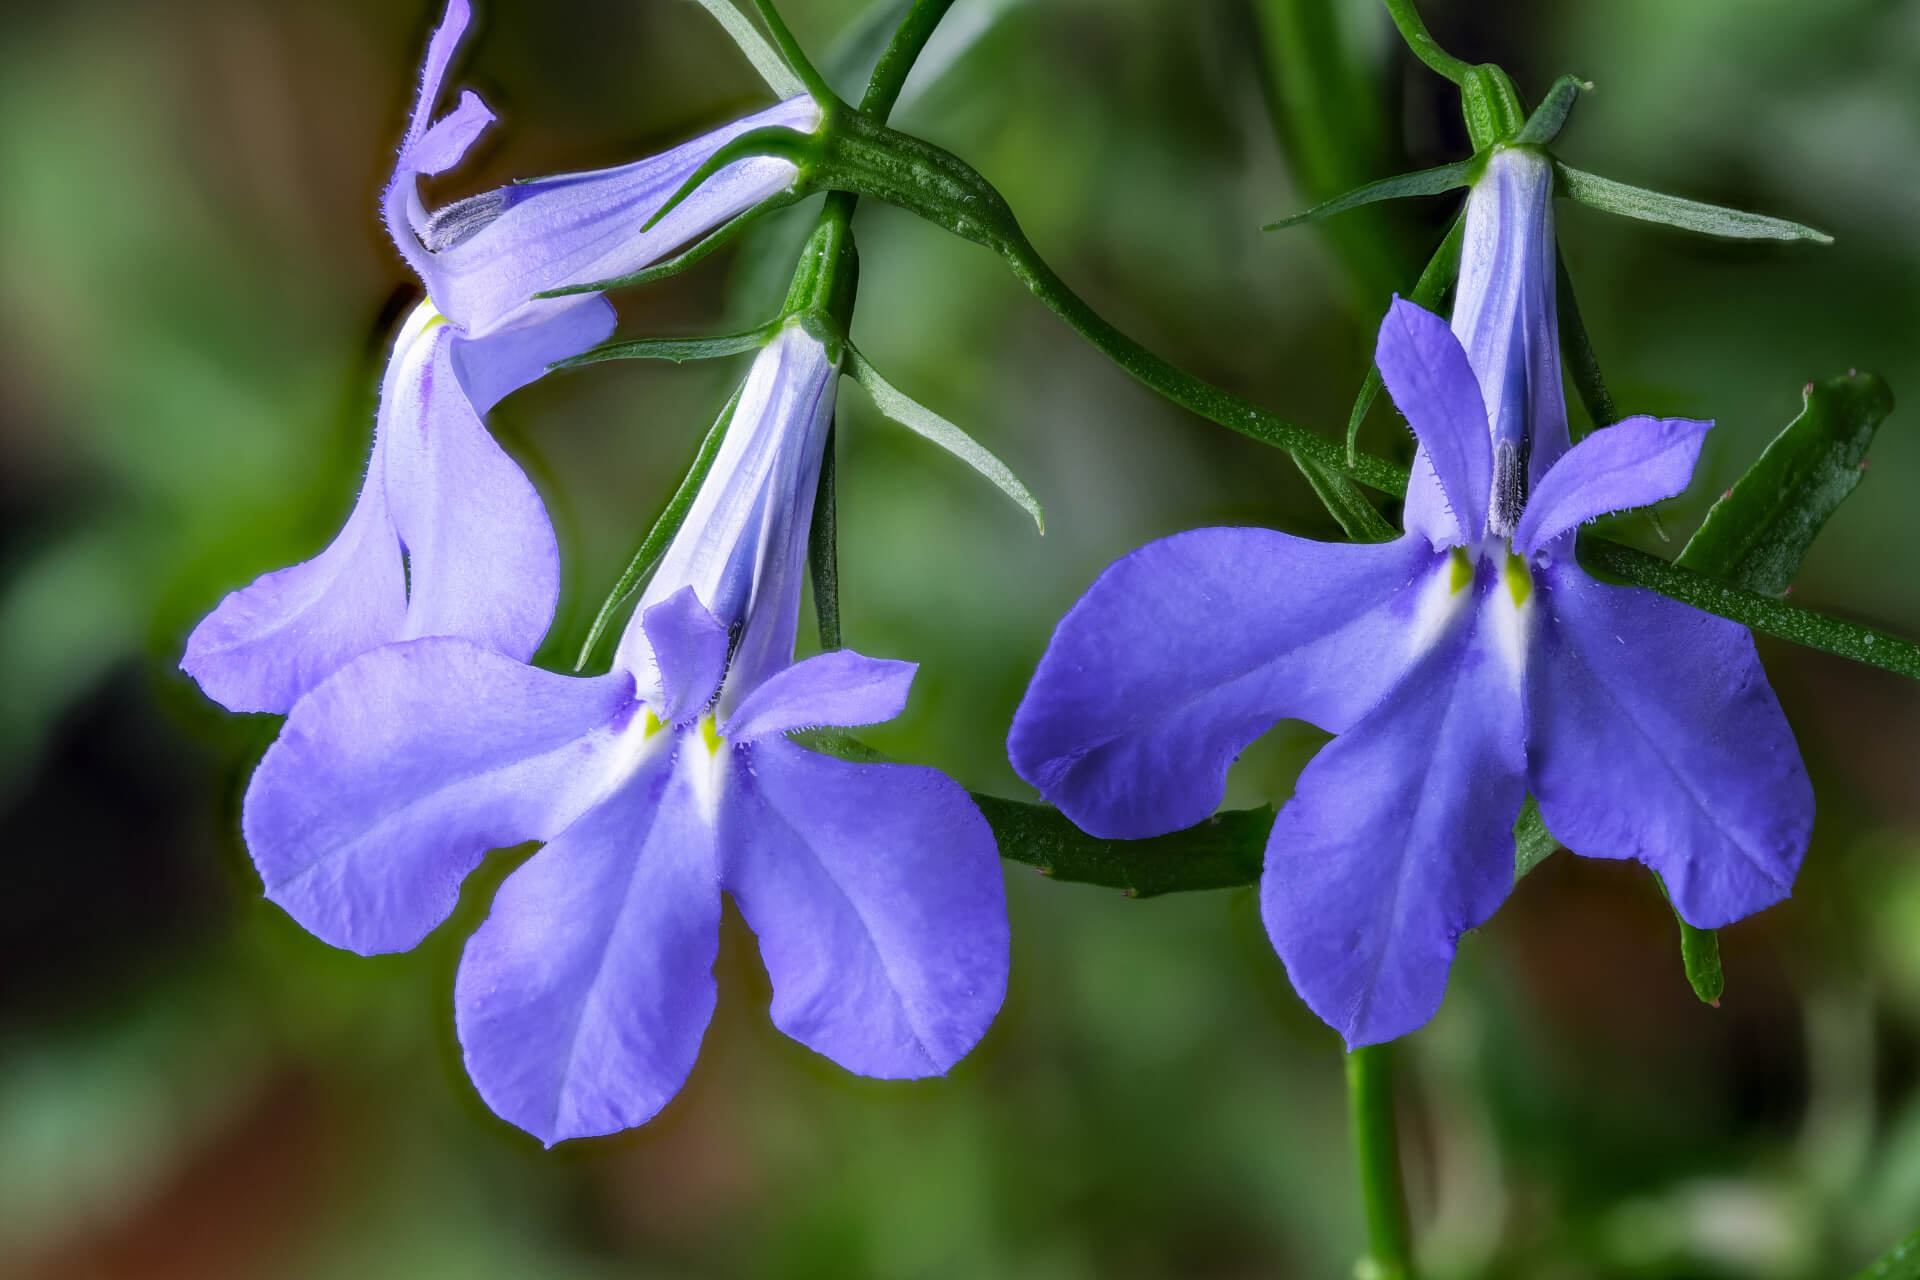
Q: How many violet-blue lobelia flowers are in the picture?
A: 3